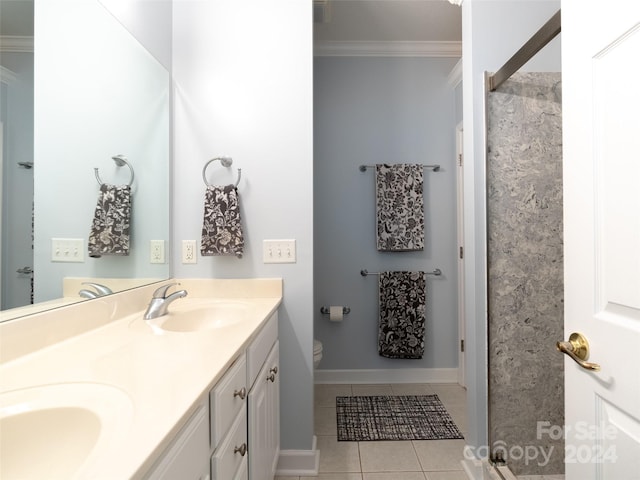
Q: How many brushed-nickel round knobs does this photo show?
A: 4